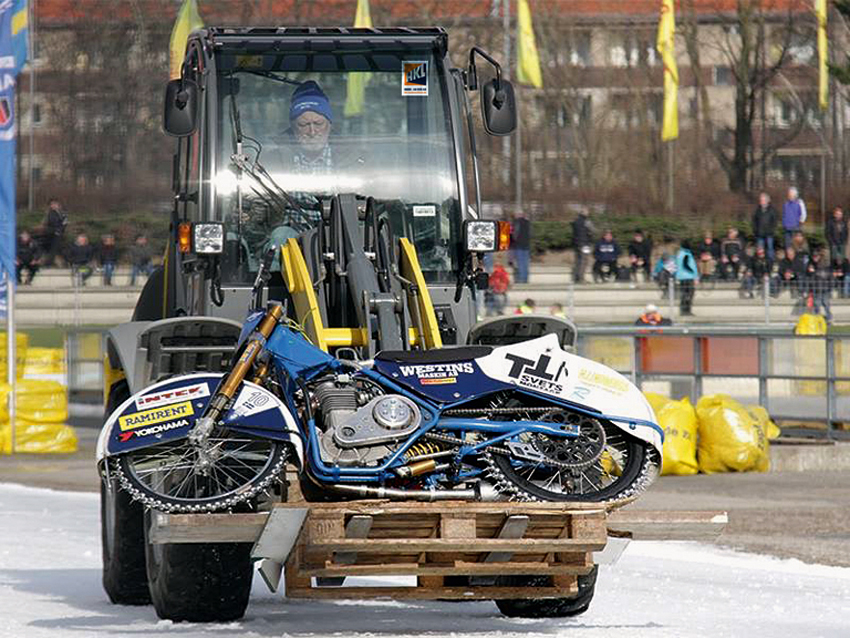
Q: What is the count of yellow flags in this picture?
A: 5